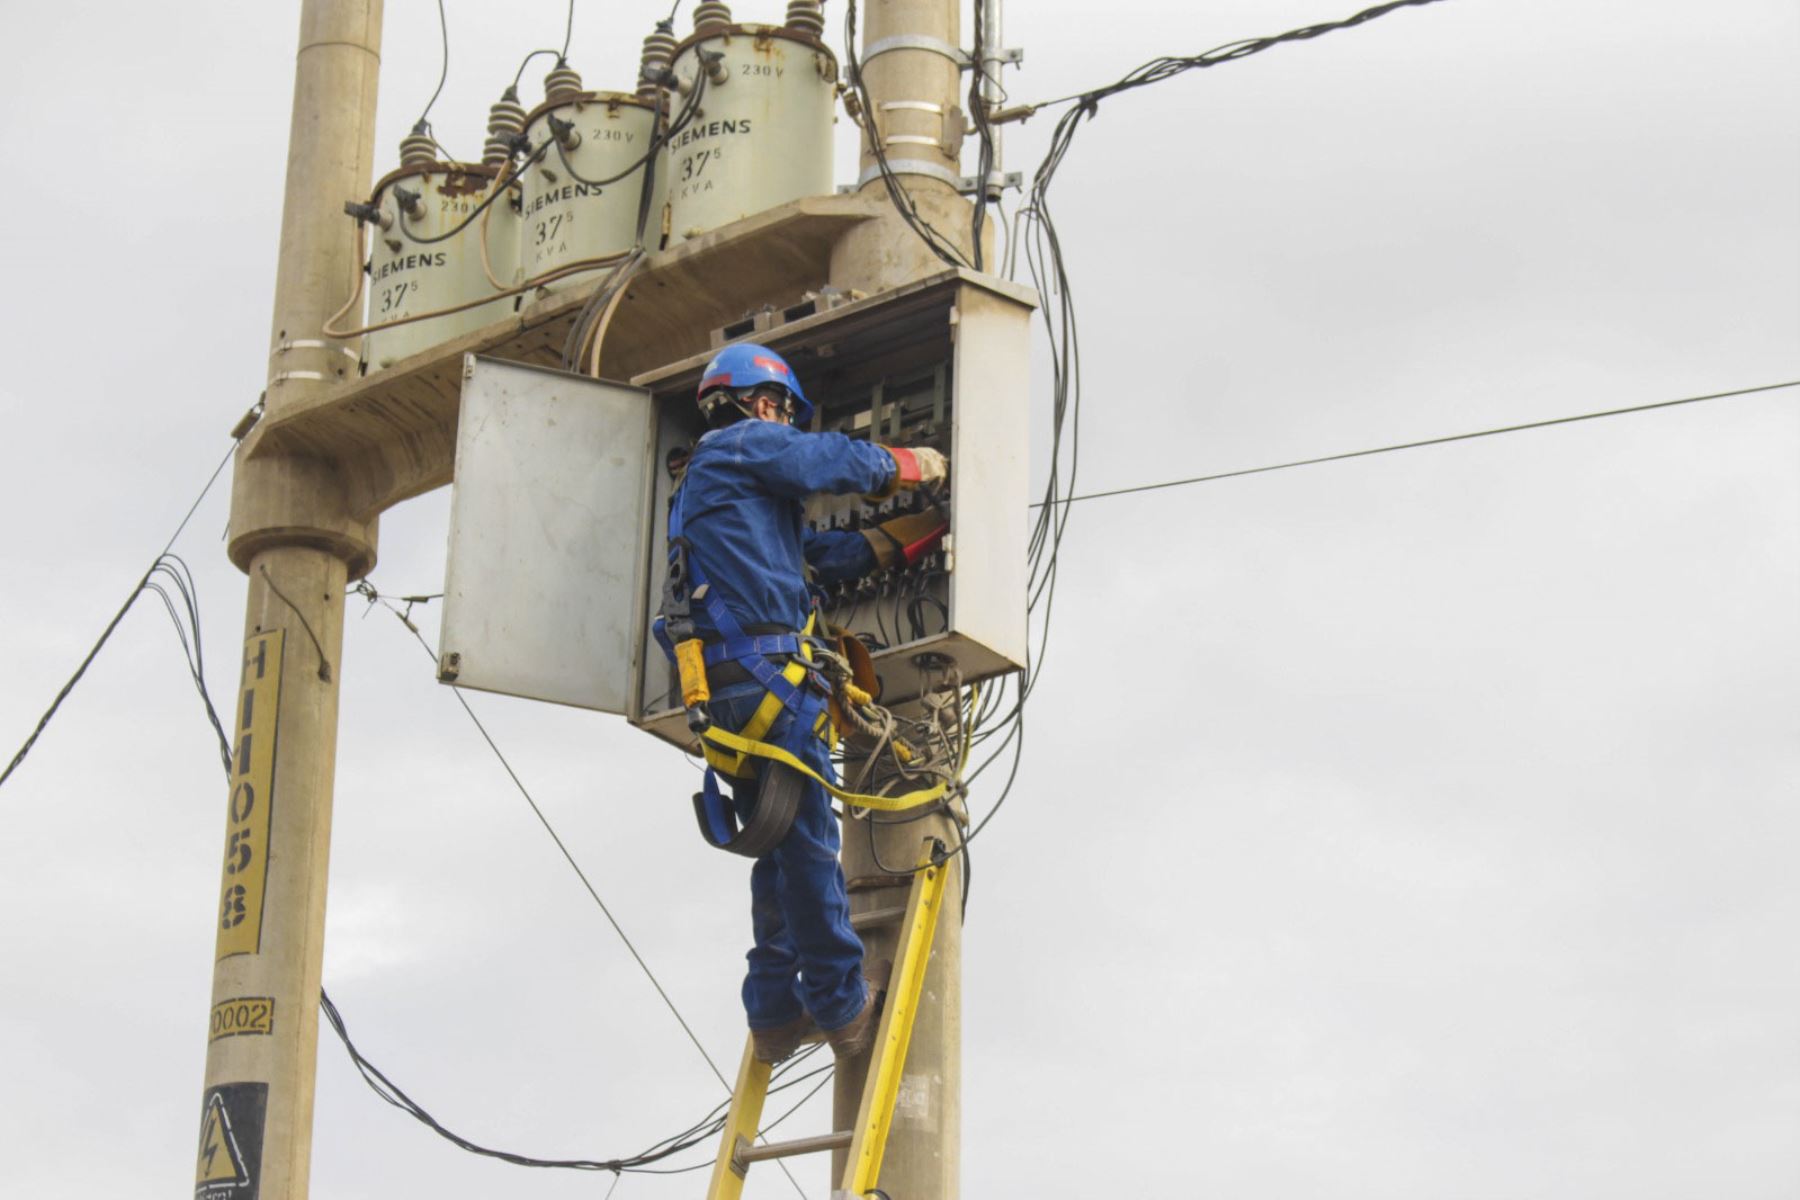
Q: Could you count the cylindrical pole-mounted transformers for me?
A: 3